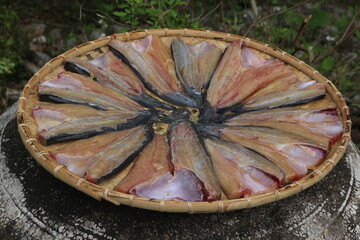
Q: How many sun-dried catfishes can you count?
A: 12